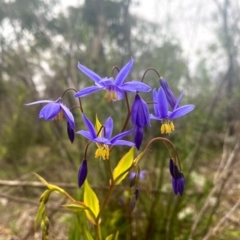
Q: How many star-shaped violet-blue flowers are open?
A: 4